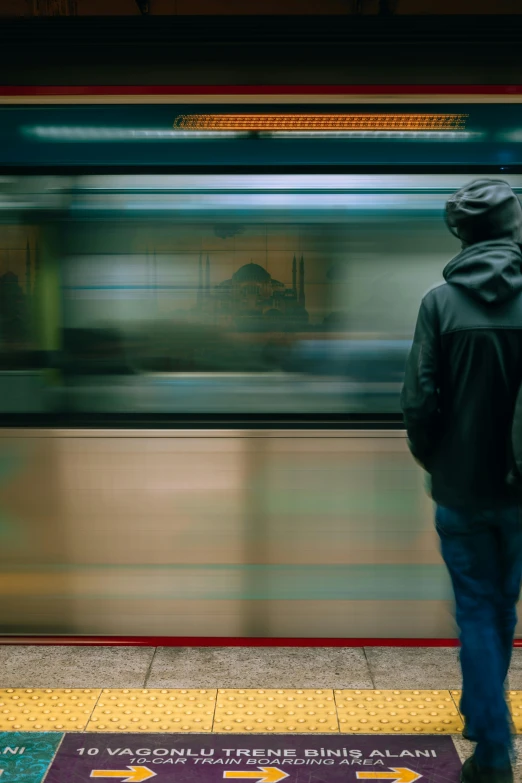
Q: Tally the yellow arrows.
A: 3